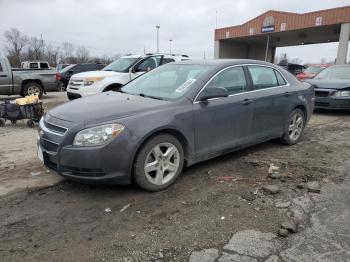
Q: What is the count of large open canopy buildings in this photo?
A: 1